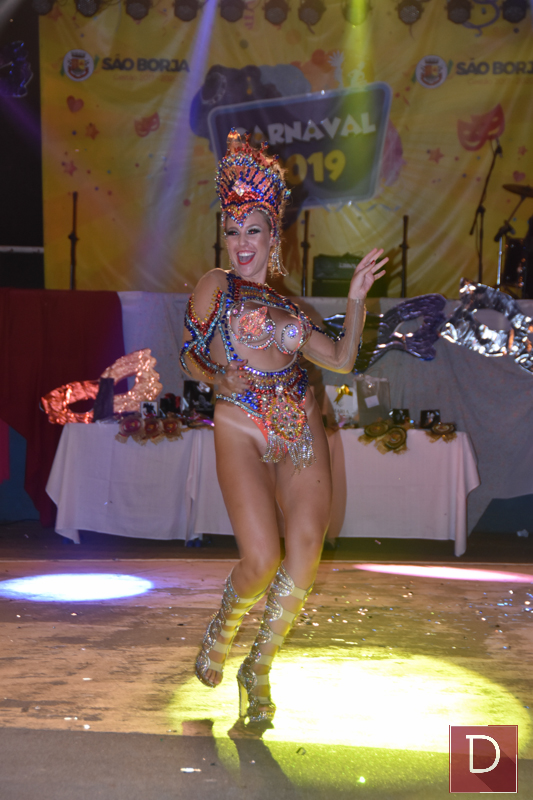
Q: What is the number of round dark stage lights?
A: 11